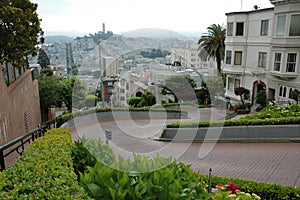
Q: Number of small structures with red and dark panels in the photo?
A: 1